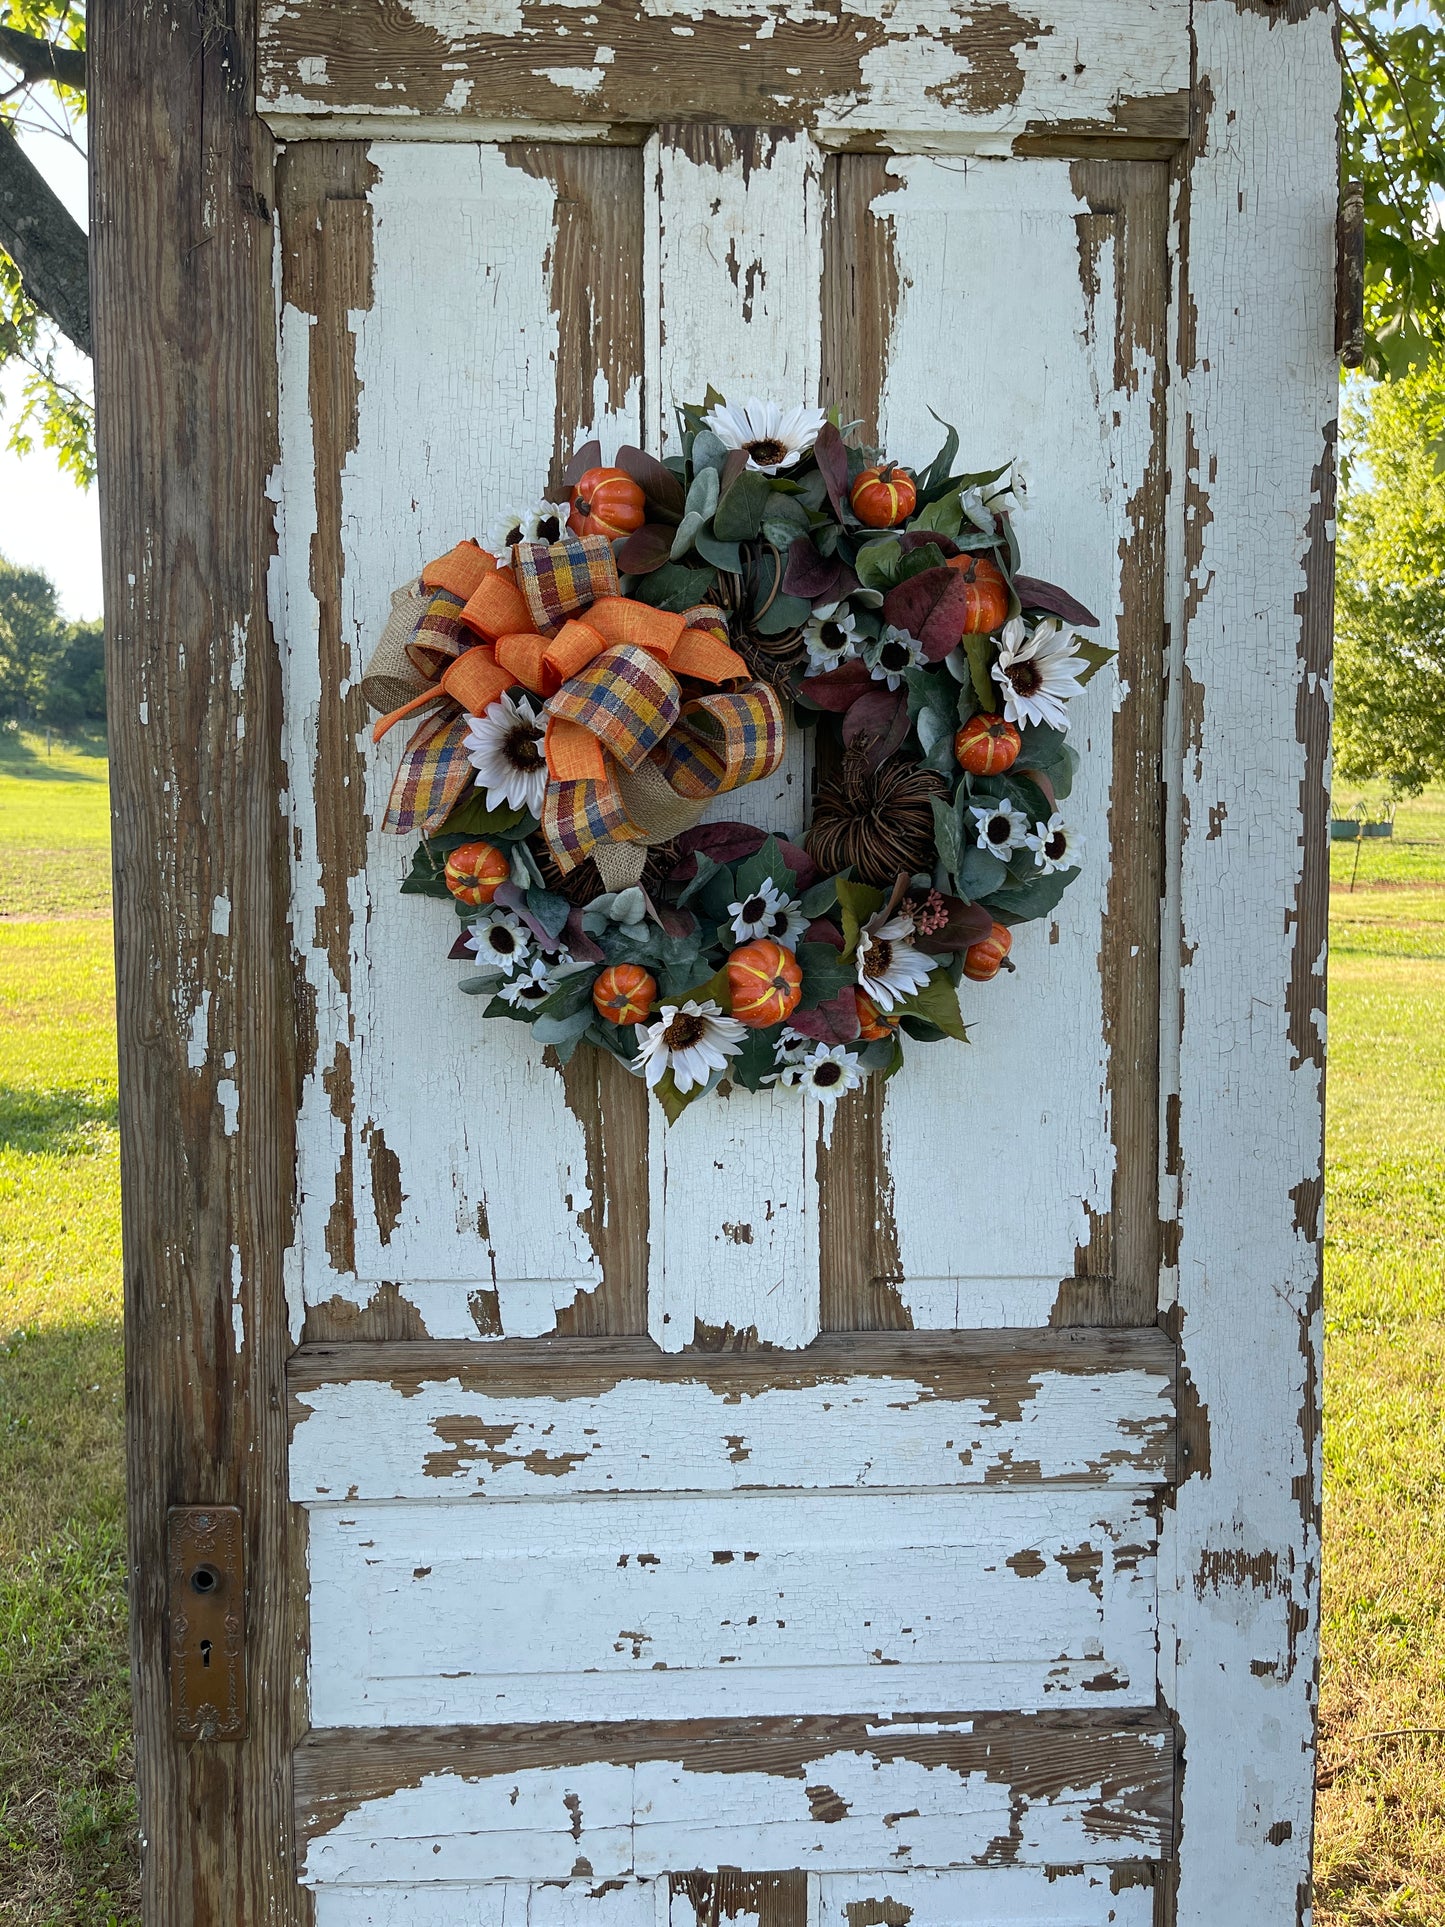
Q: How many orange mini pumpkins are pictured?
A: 9